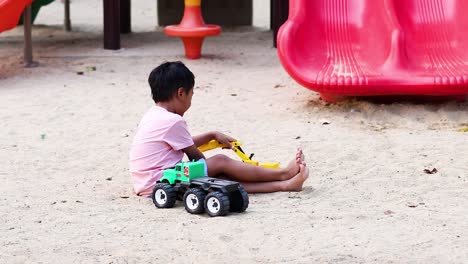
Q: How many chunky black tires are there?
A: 4